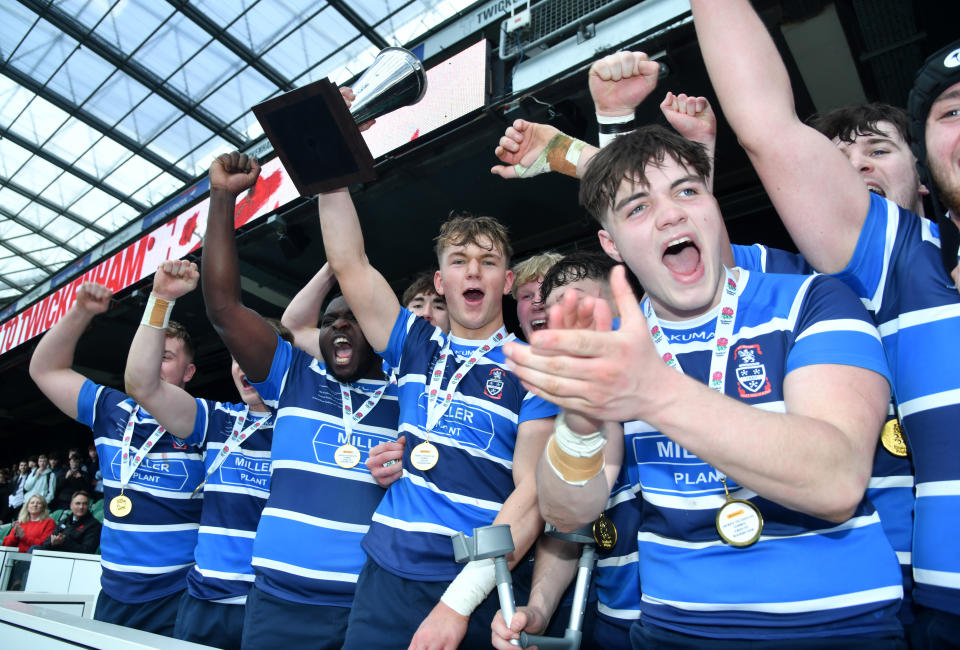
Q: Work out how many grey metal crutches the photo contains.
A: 2